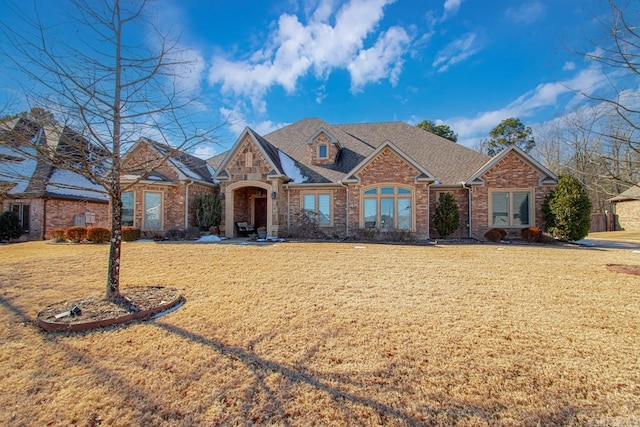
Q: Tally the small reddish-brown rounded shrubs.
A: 6